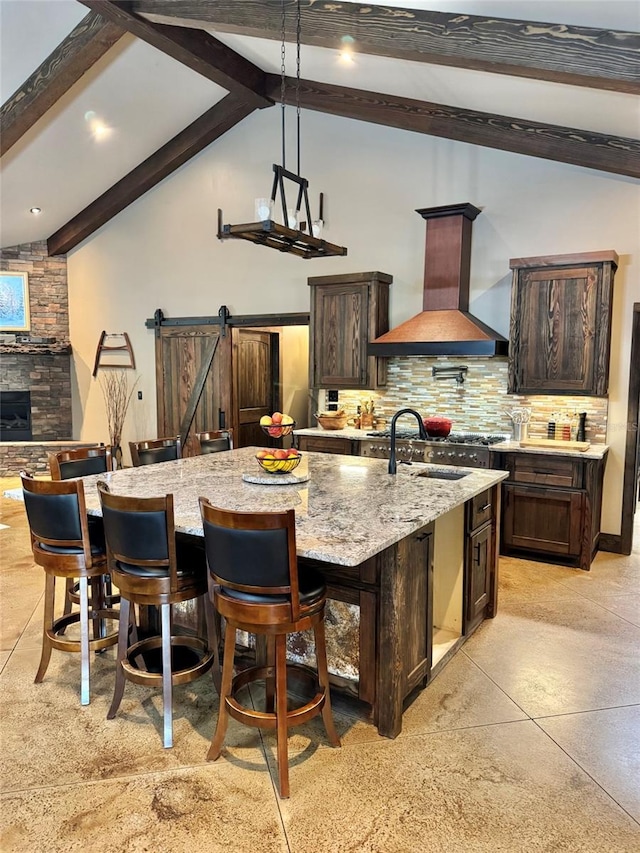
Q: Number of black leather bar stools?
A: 6